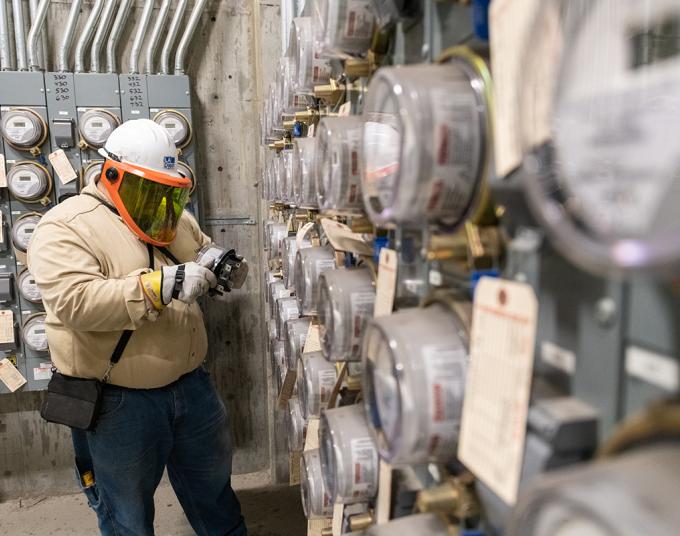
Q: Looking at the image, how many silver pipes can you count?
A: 12